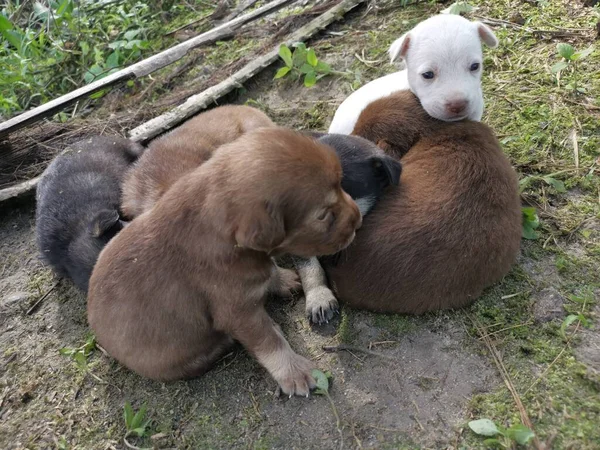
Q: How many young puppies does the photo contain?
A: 6